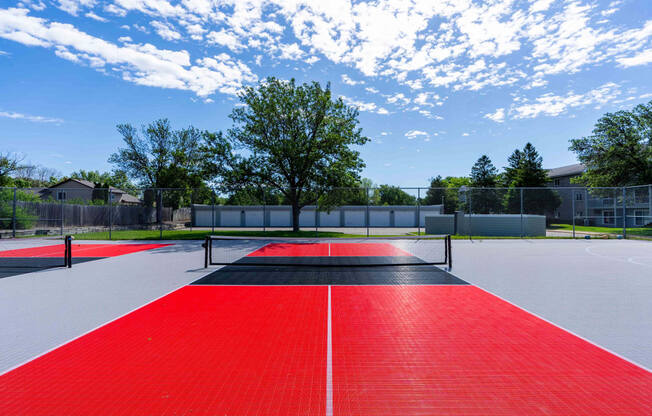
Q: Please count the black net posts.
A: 3